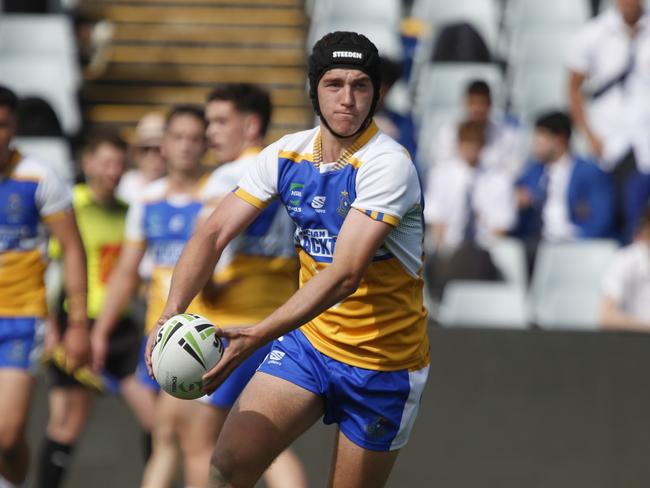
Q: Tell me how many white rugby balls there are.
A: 1